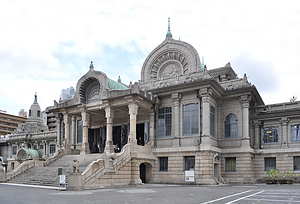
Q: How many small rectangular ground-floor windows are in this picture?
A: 5